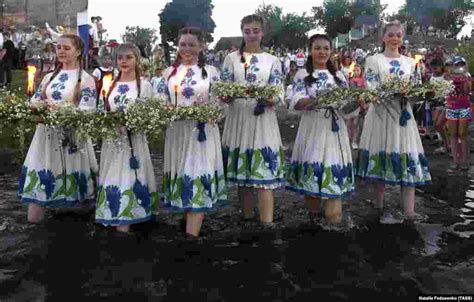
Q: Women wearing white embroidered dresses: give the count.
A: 6